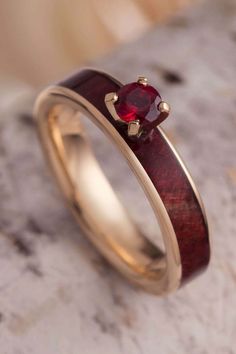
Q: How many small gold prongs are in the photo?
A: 4